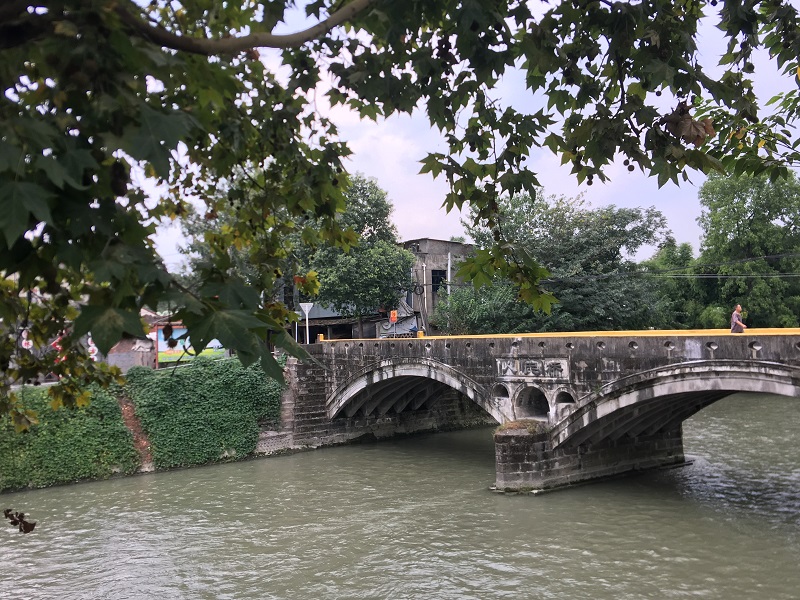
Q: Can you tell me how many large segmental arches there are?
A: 2